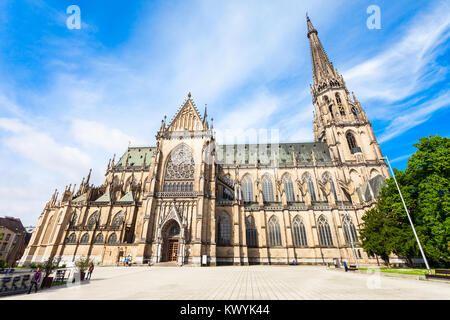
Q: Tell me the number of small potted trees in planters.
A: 2